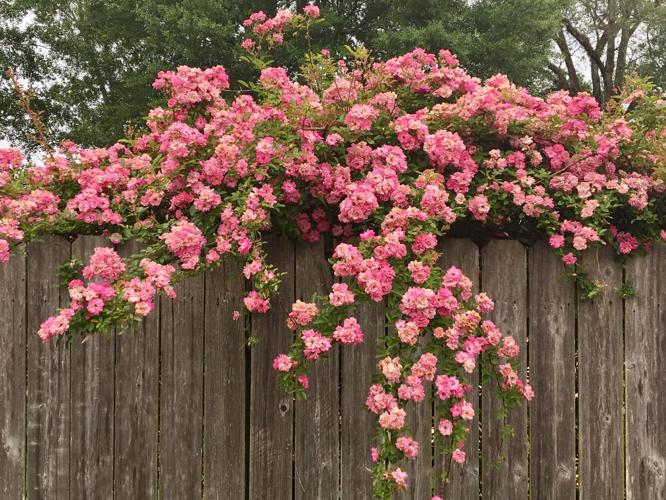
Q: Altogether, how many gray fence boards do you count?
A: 15